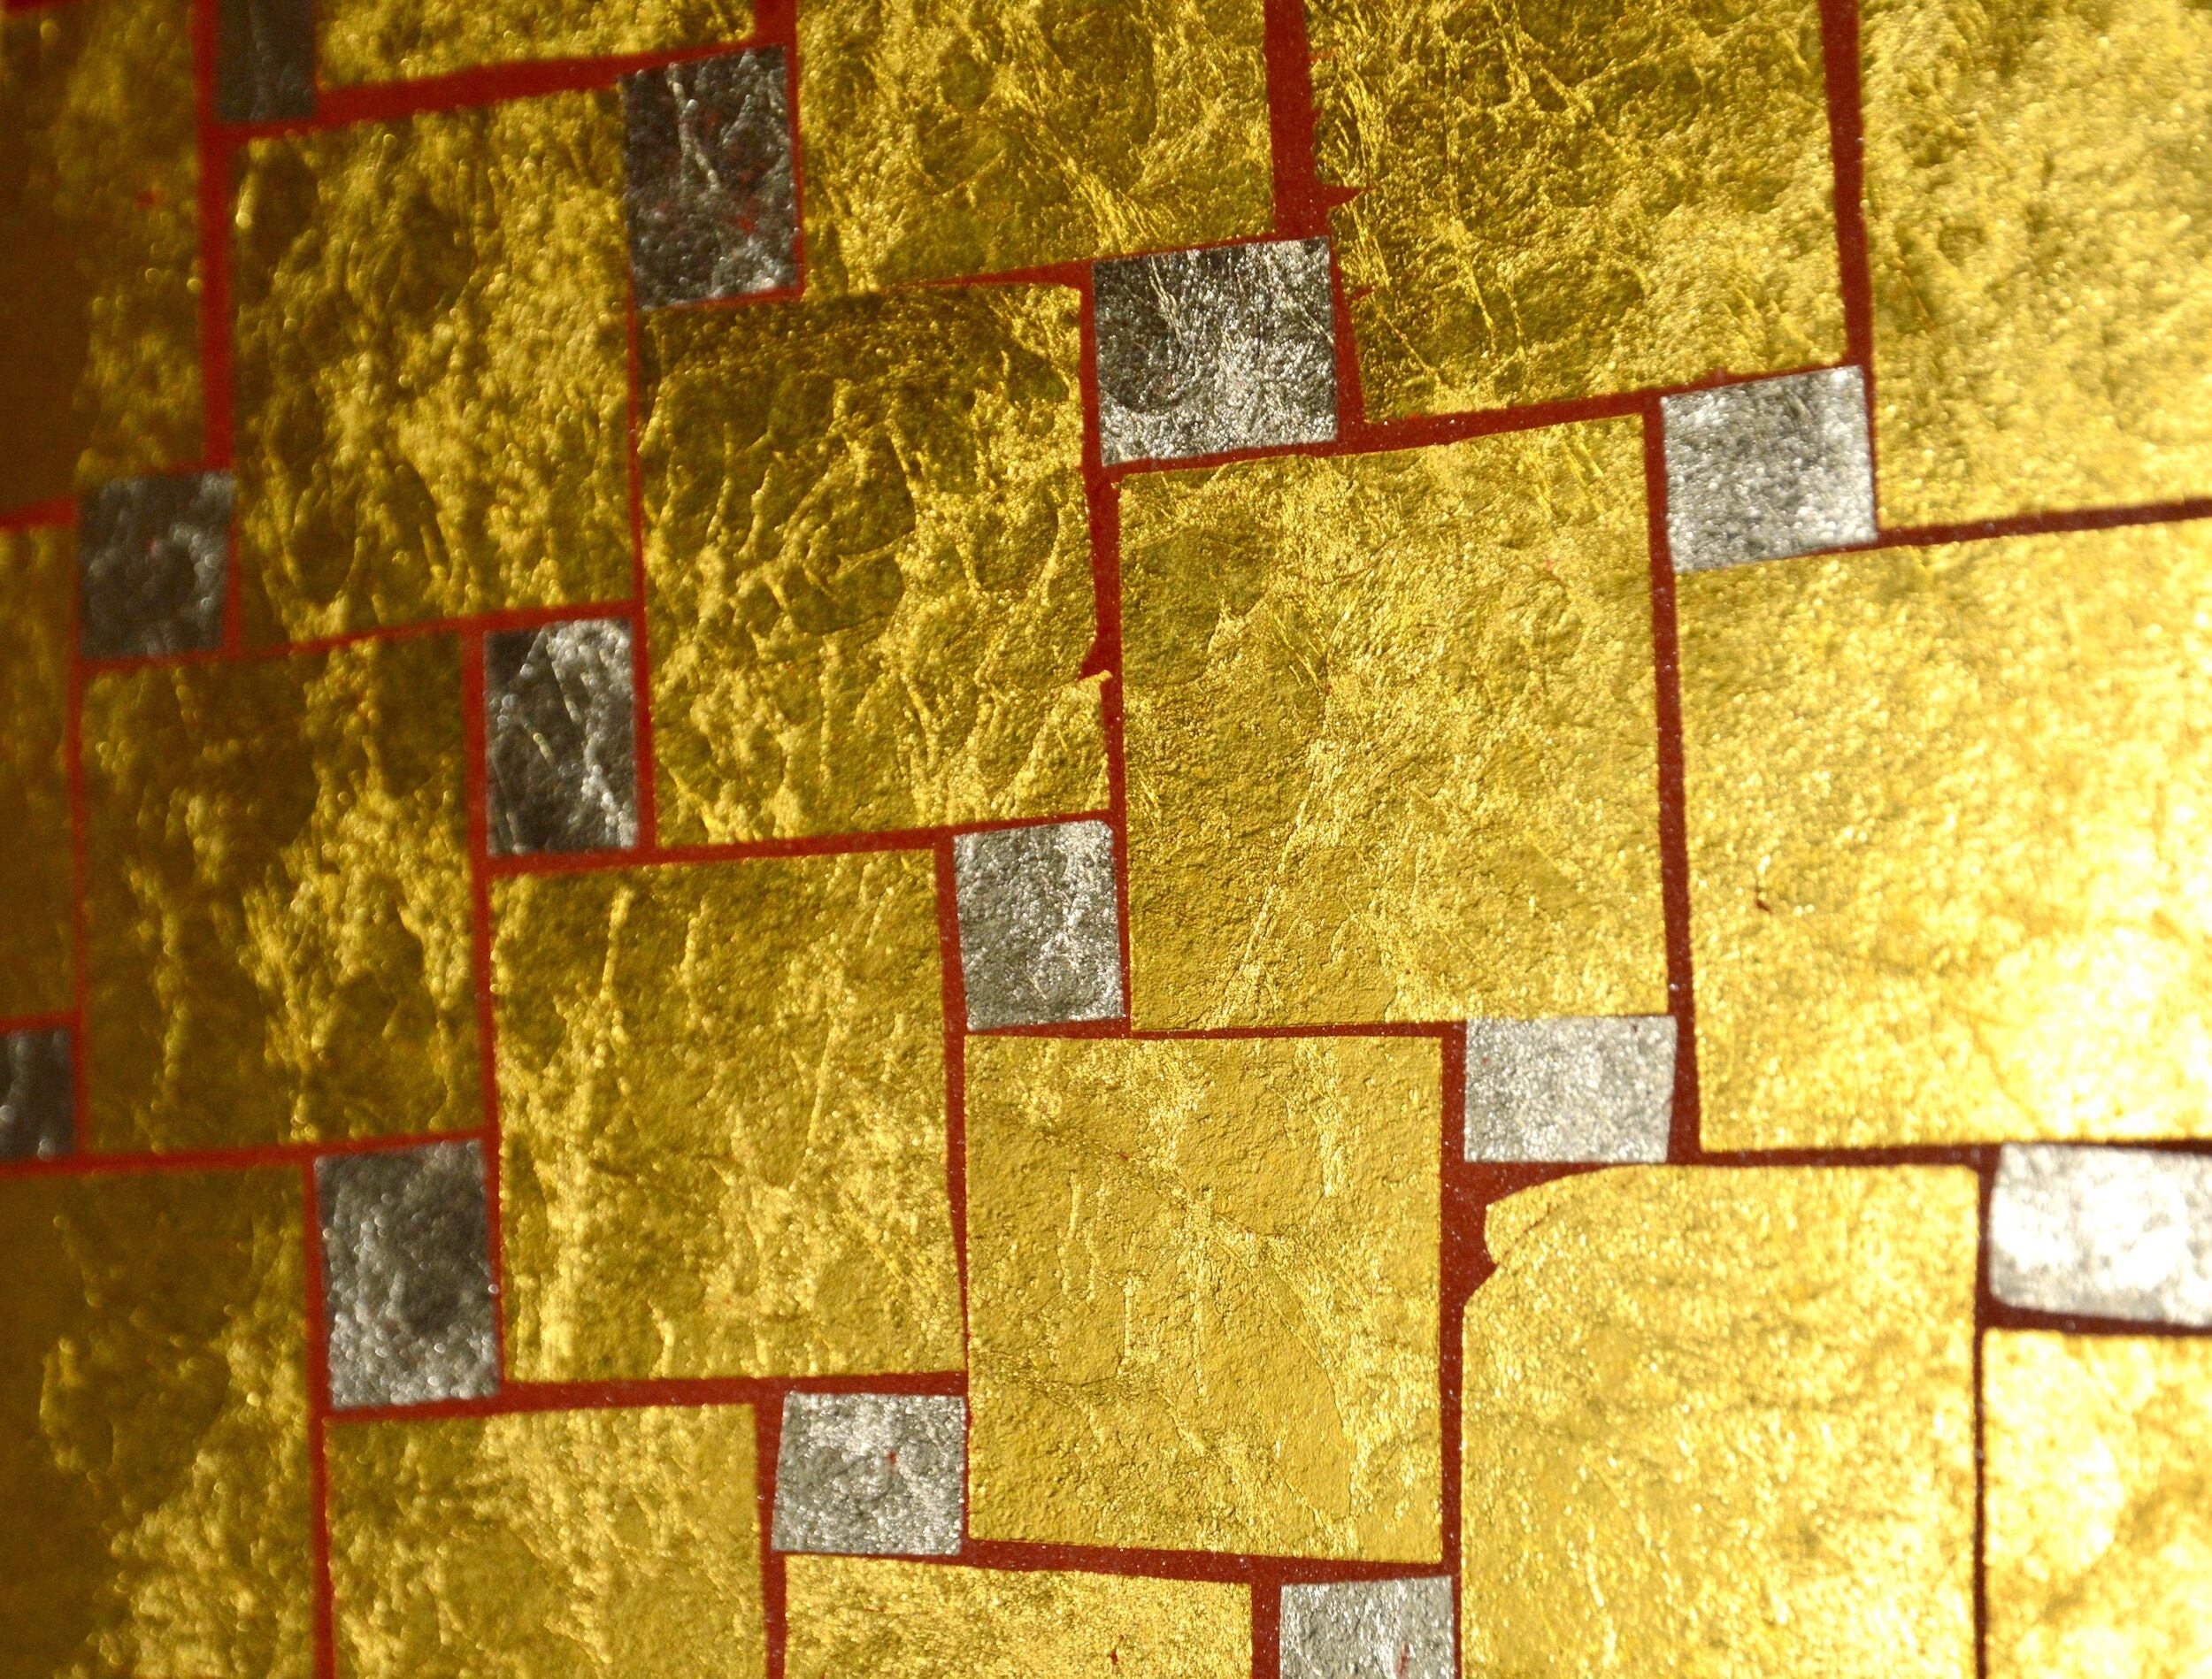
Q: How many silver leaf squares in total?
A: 13